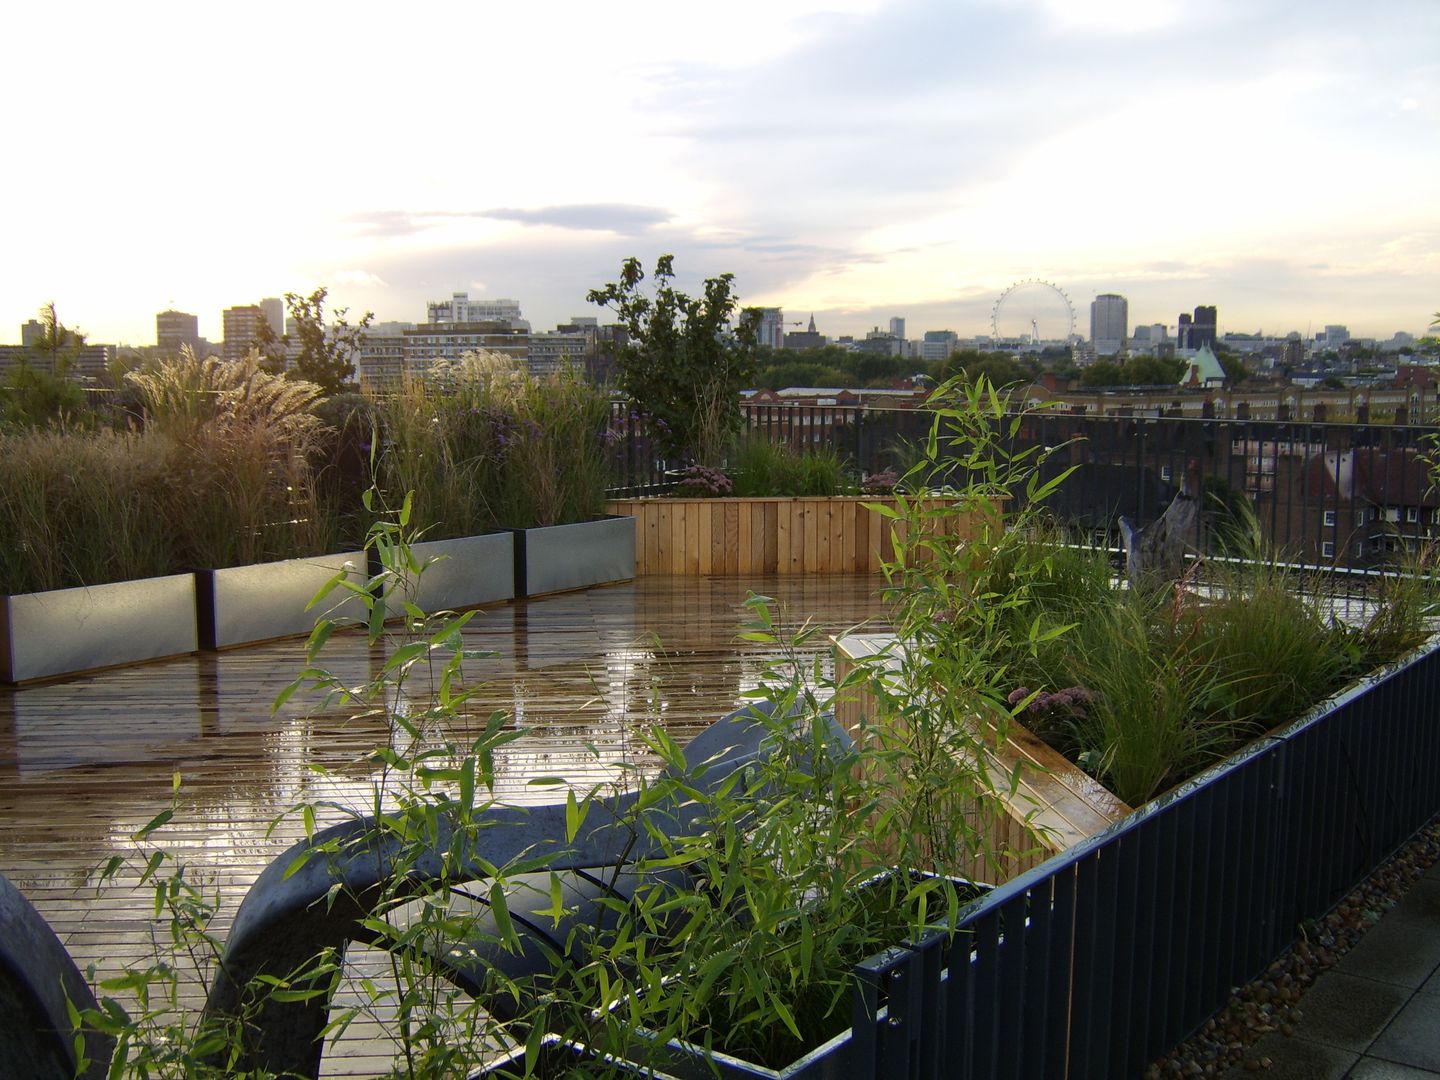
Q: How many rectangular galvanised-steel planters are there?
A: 4